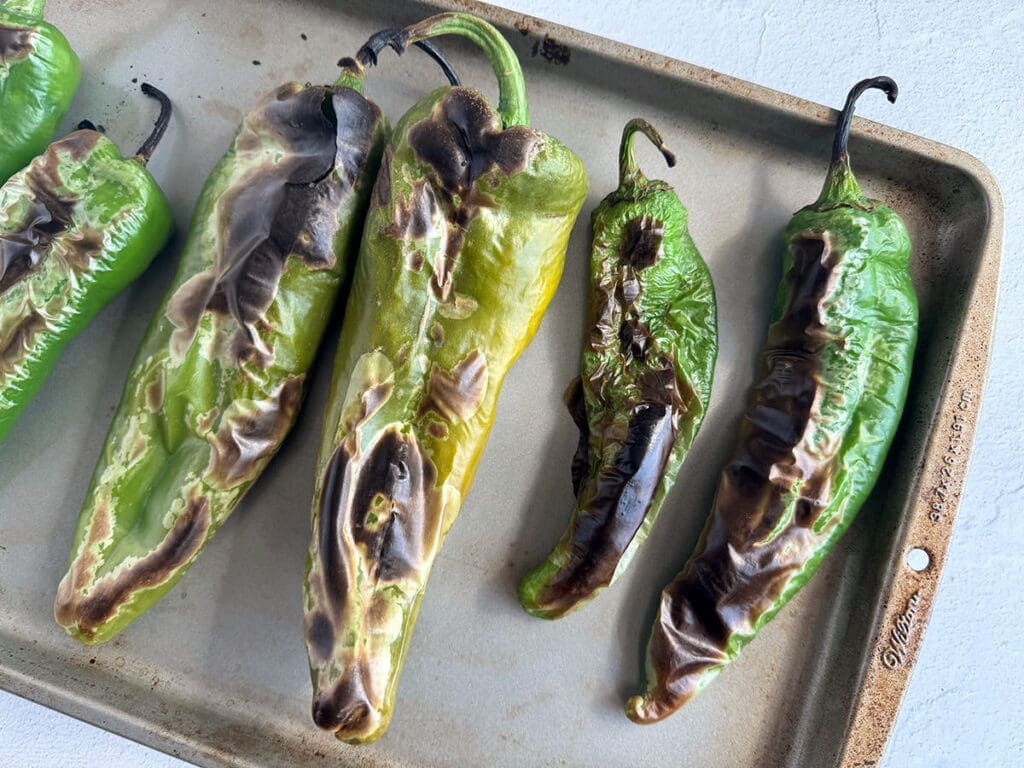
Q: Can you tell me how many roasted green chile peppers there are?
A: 6